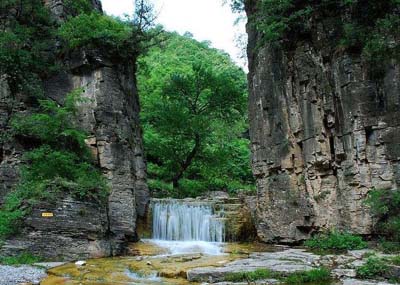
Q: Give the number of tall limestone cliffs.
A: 2